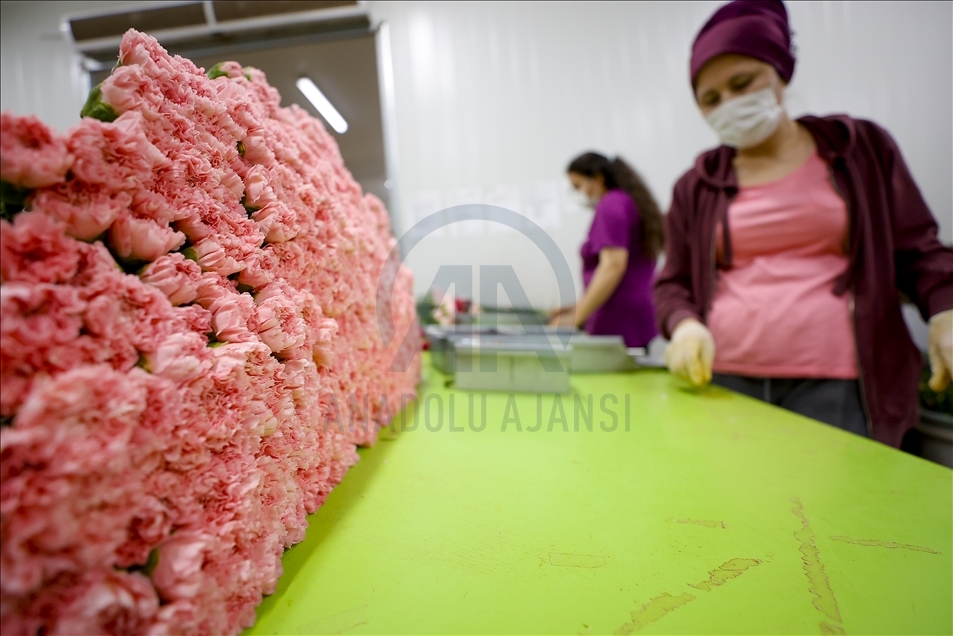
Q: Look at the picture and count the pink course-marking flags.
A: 0